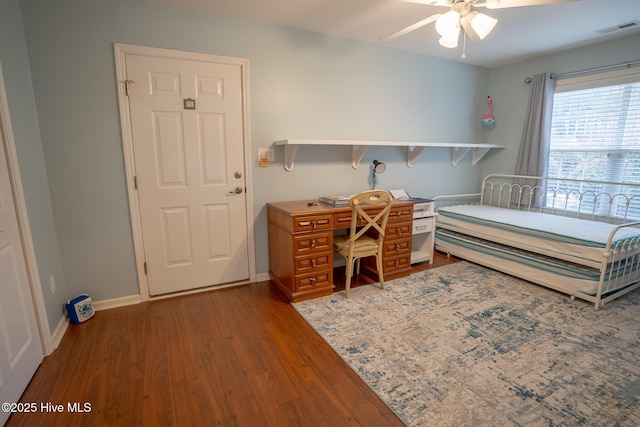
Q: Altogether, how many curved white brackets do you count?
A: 5